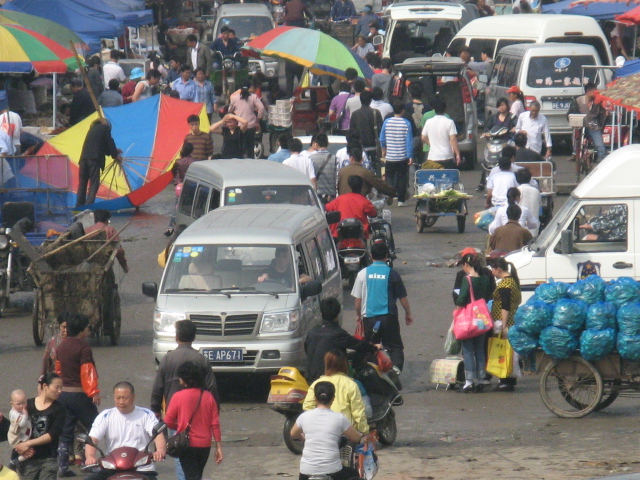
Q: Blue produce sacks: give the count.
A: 11